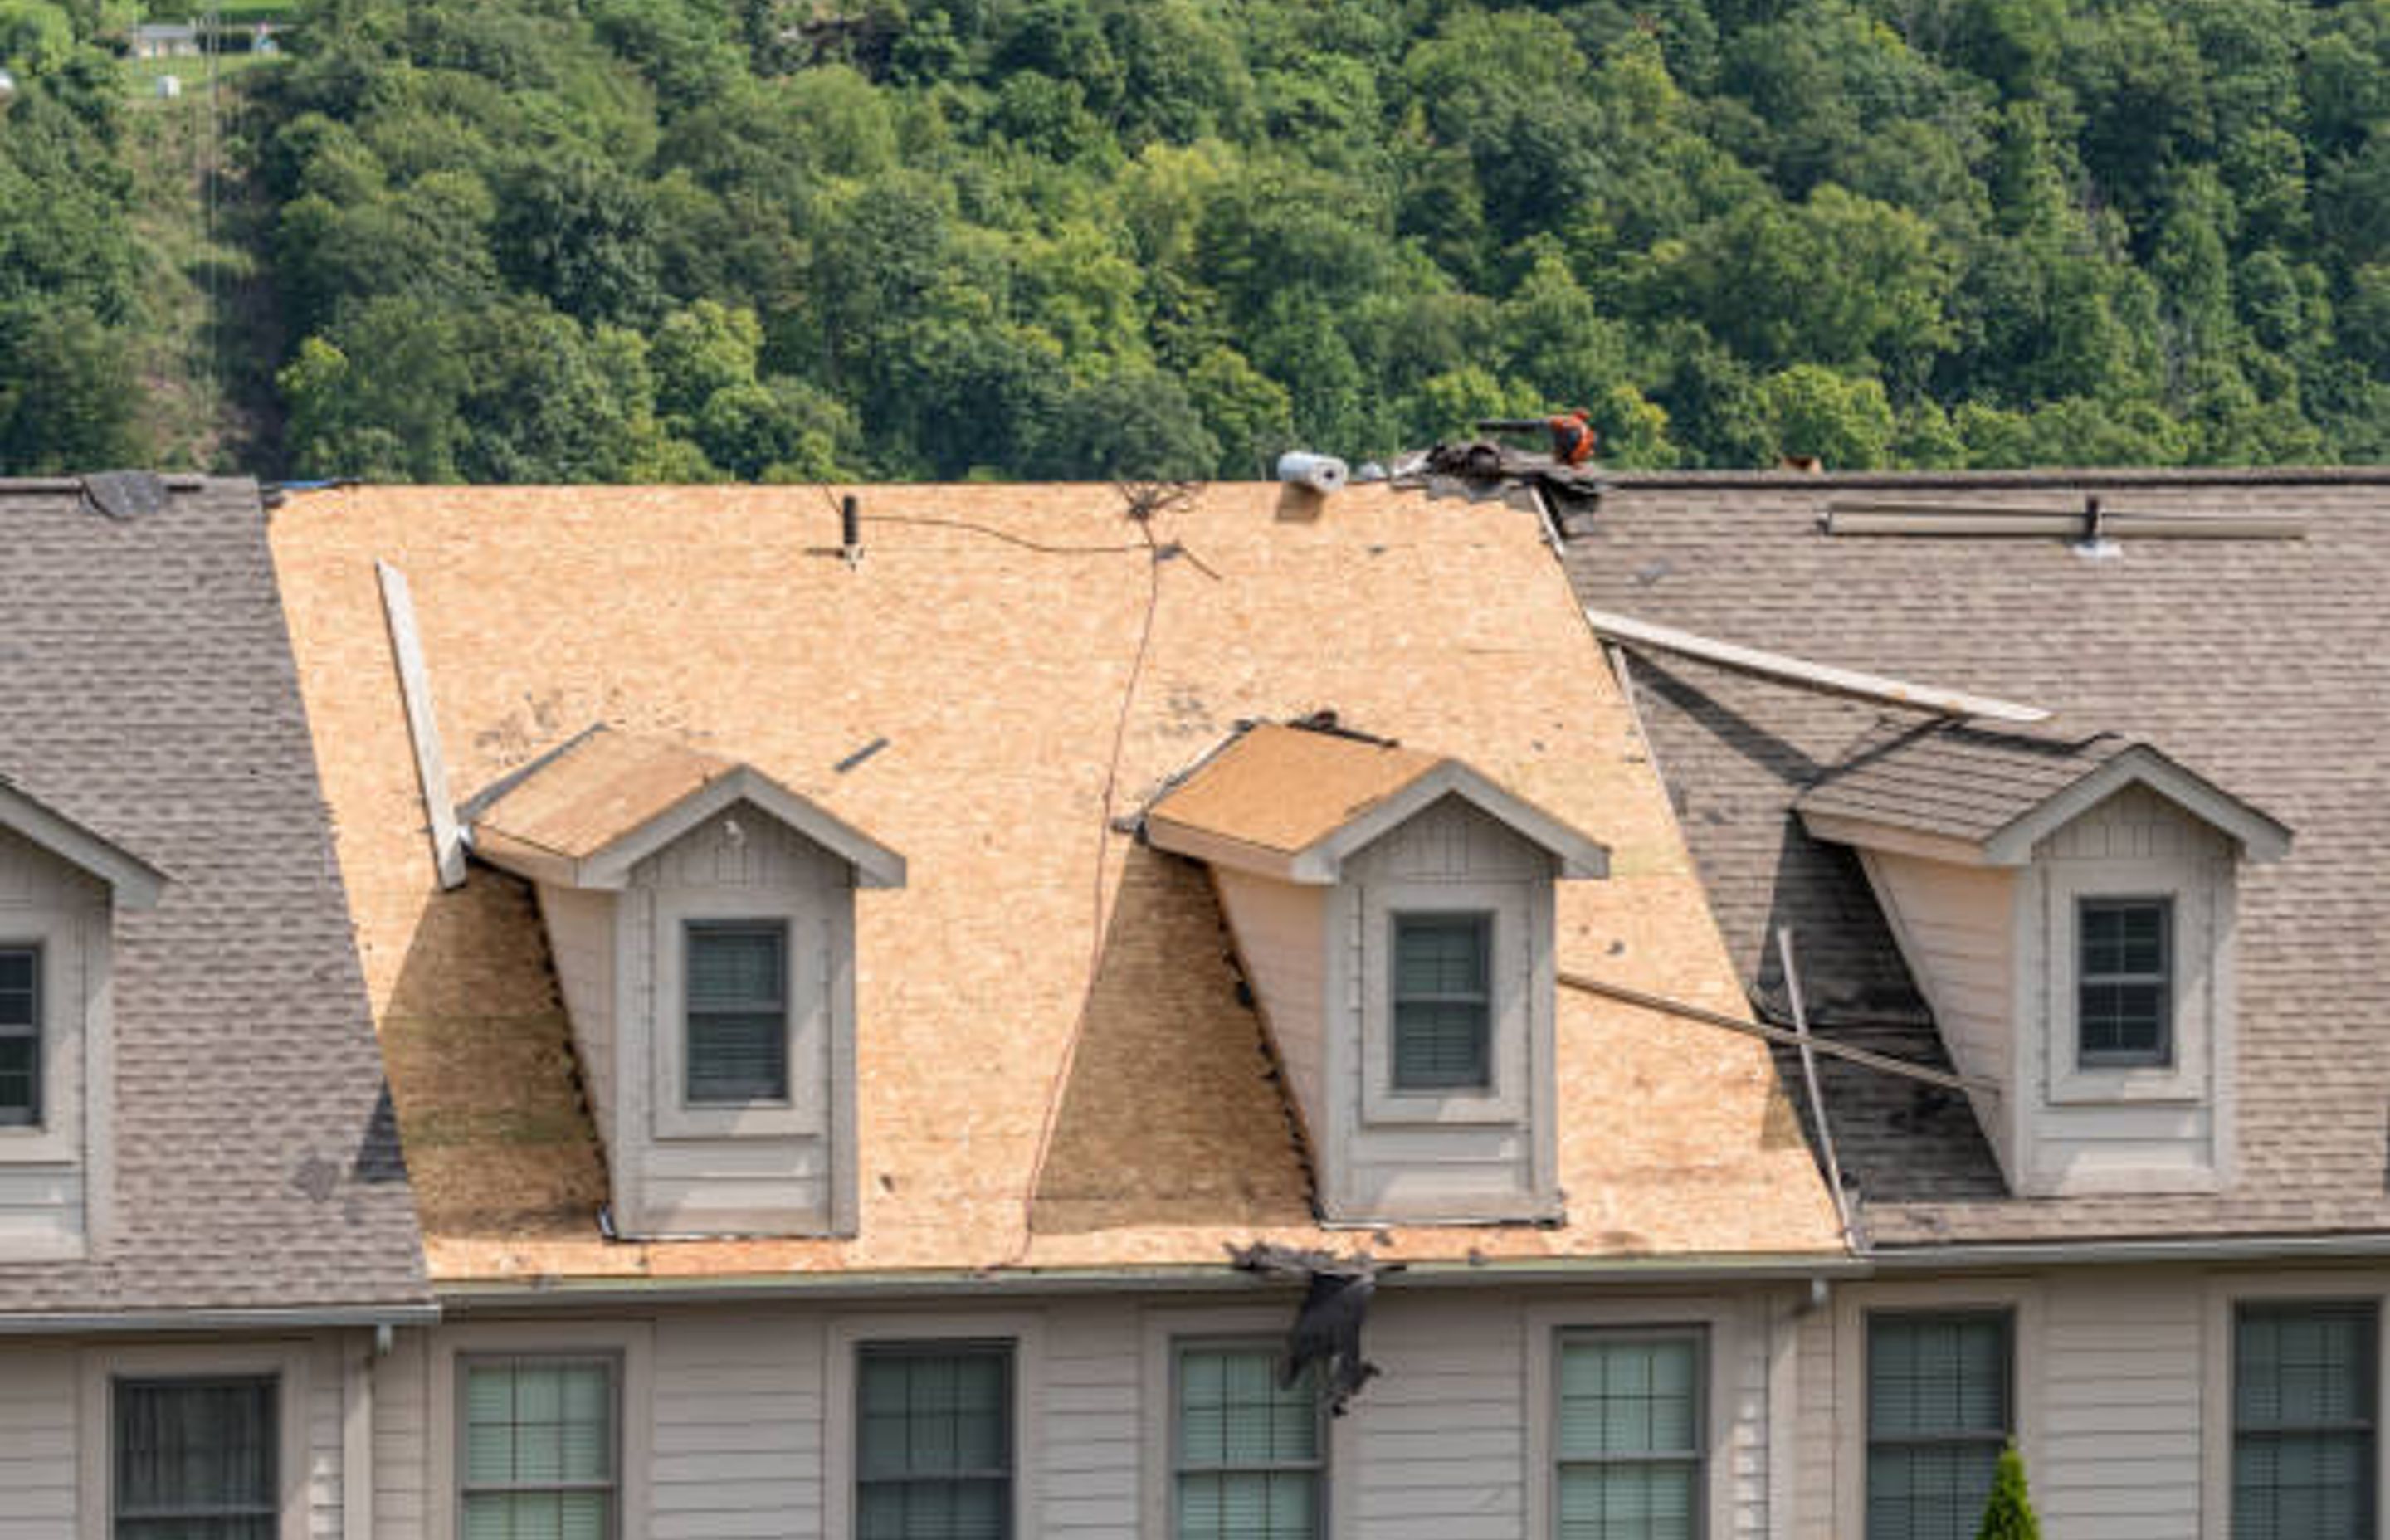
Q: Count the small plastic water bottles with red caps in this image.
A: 0